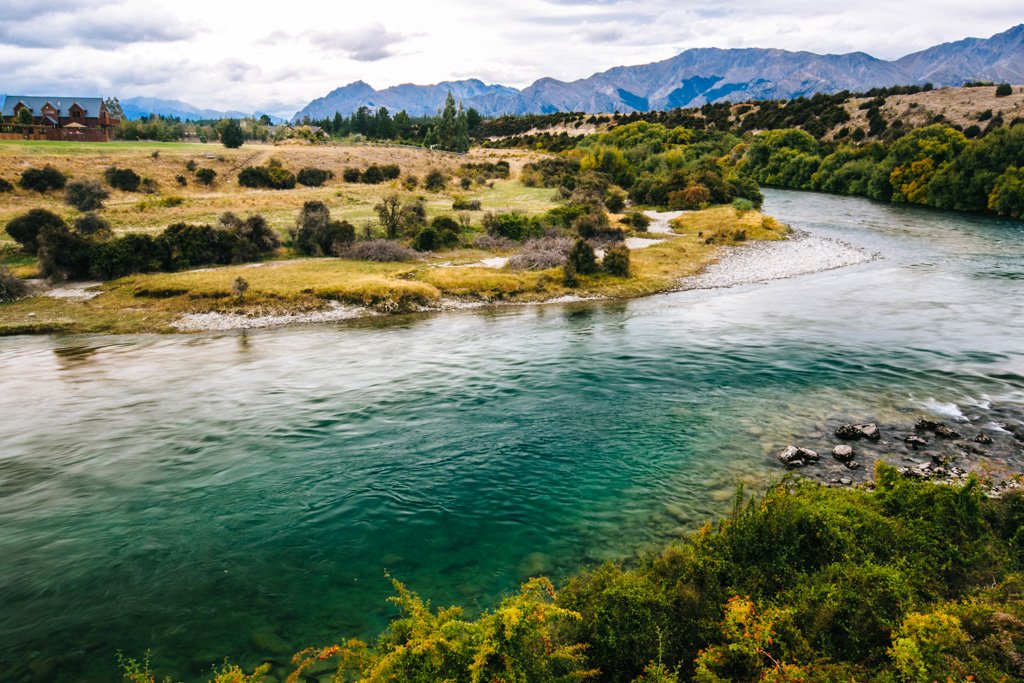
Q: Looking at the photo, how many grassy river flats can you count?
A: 1